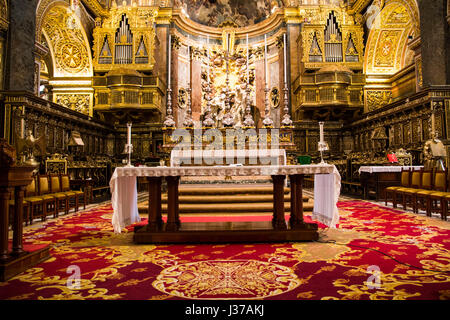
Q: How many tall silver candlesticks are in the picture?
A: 6